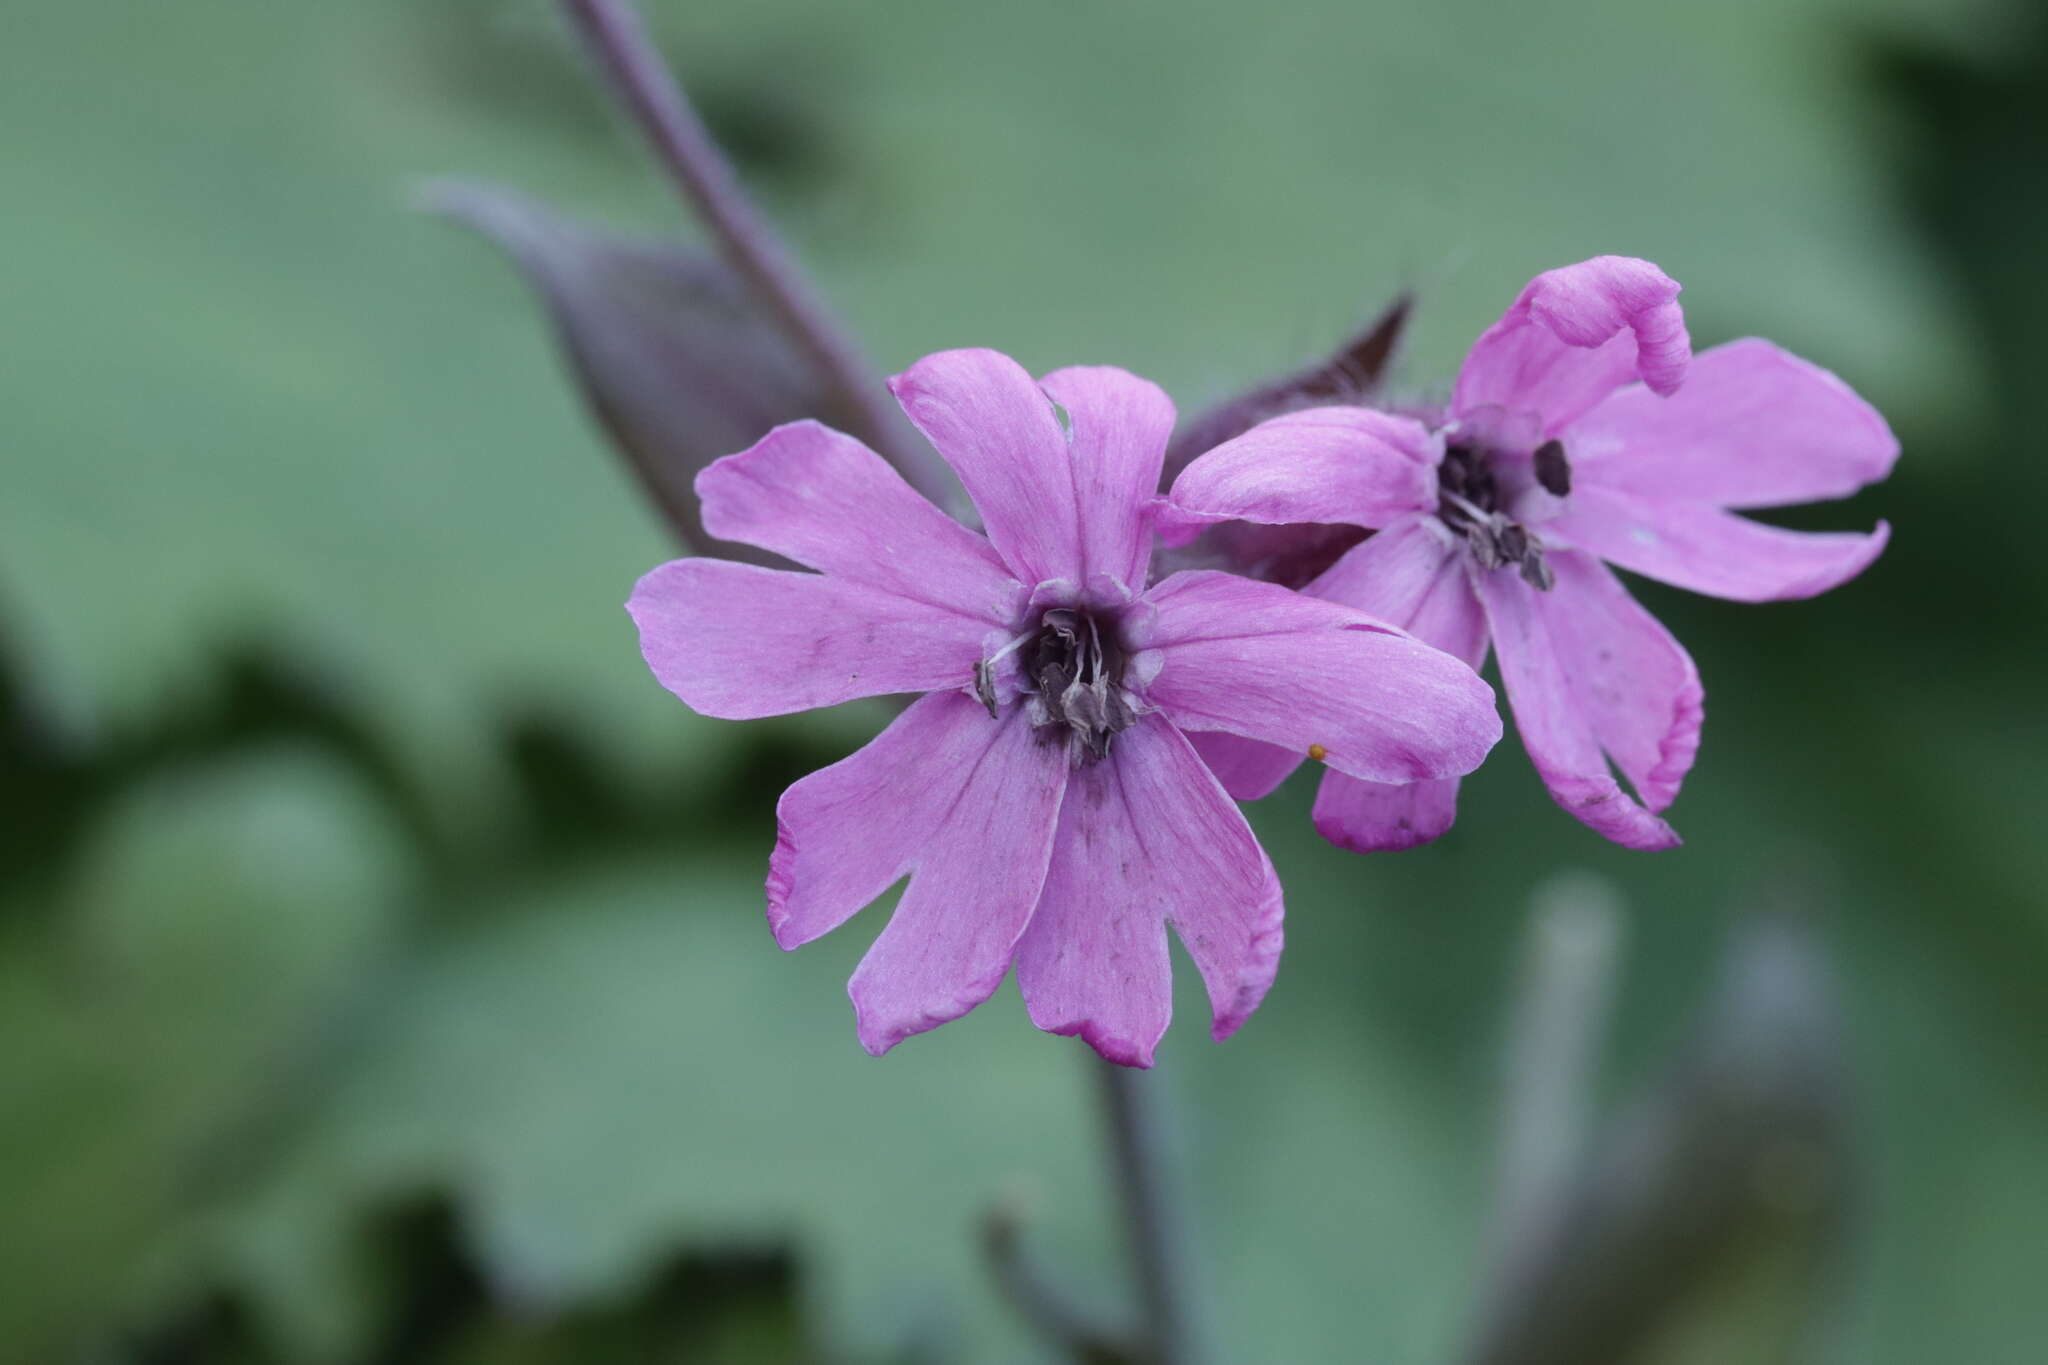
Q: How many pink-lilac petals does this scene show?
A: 10